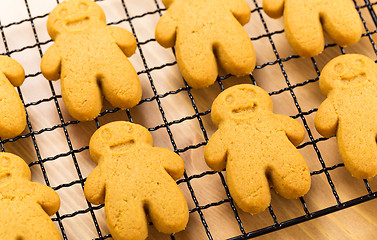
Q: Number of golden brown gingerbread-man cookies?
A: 8